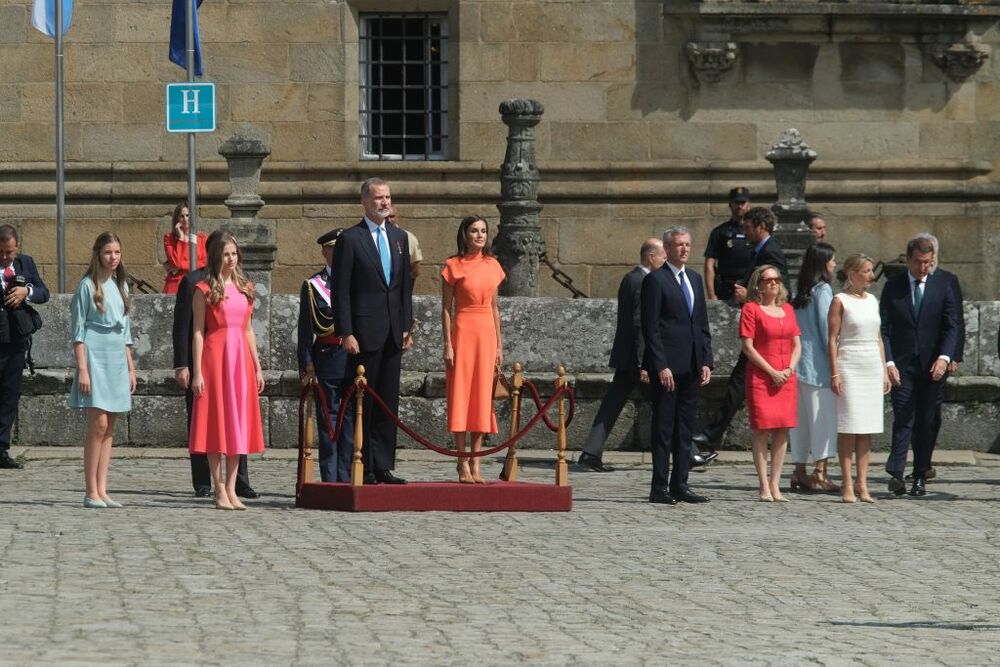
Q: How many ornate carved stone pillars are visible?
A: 3